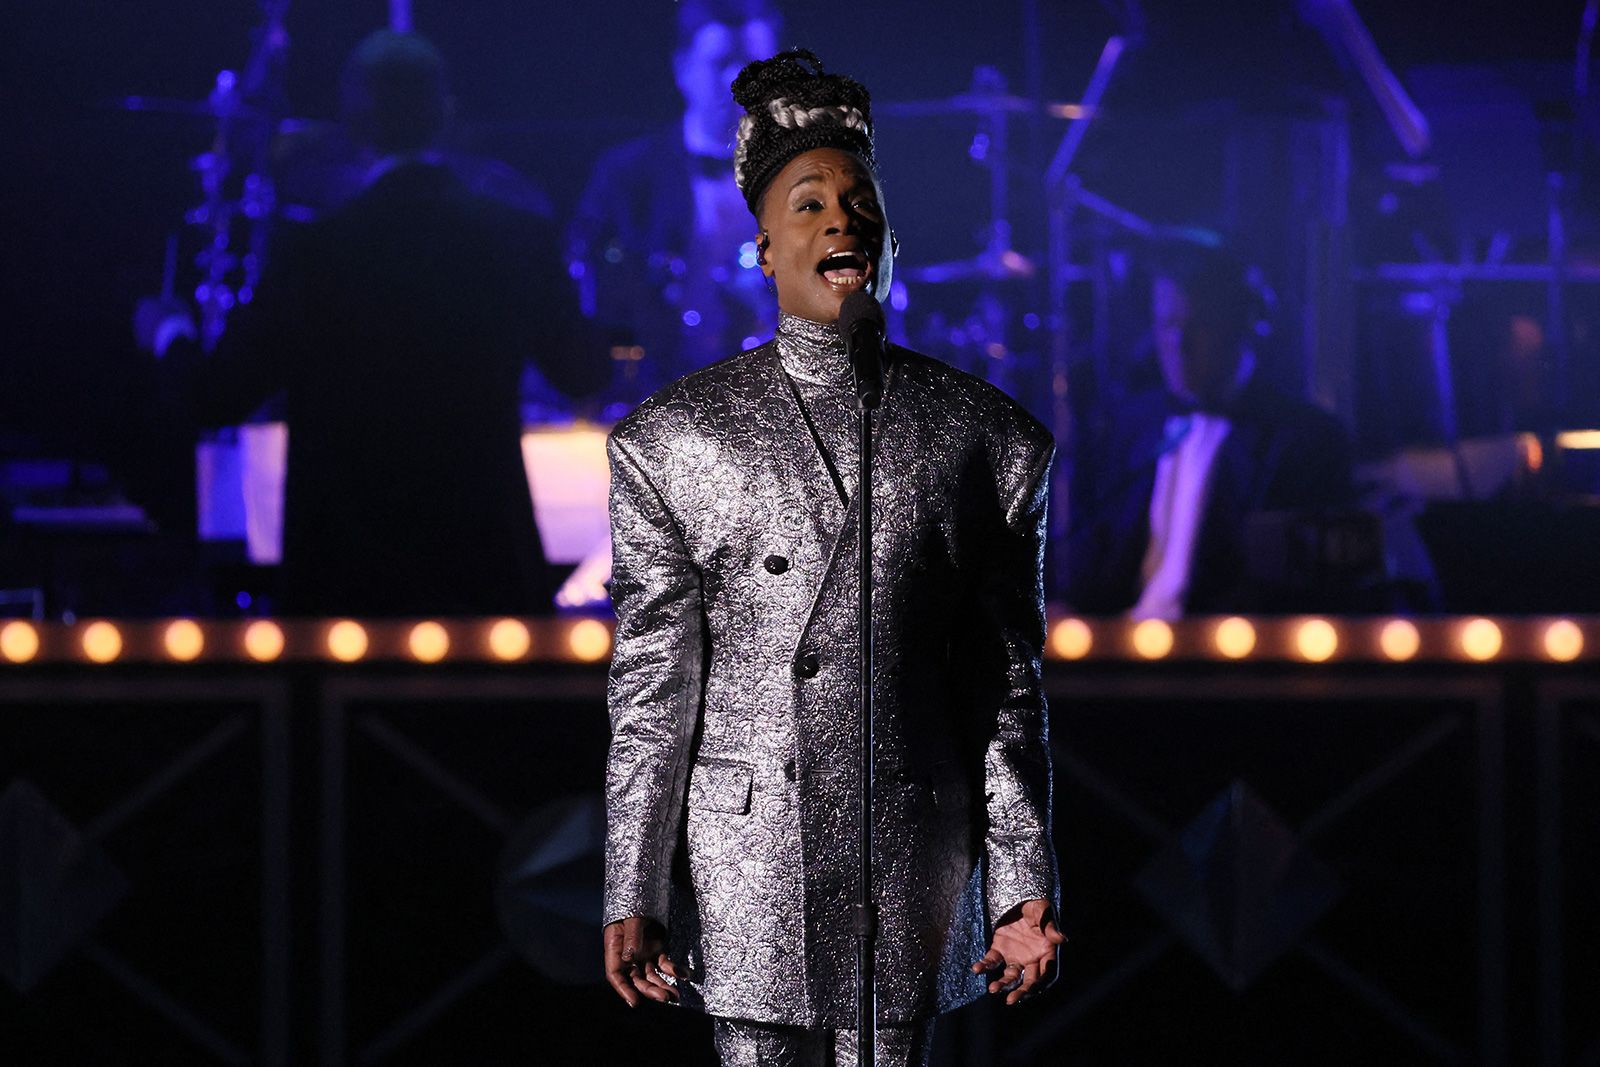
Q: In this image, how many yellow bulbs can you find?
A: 15